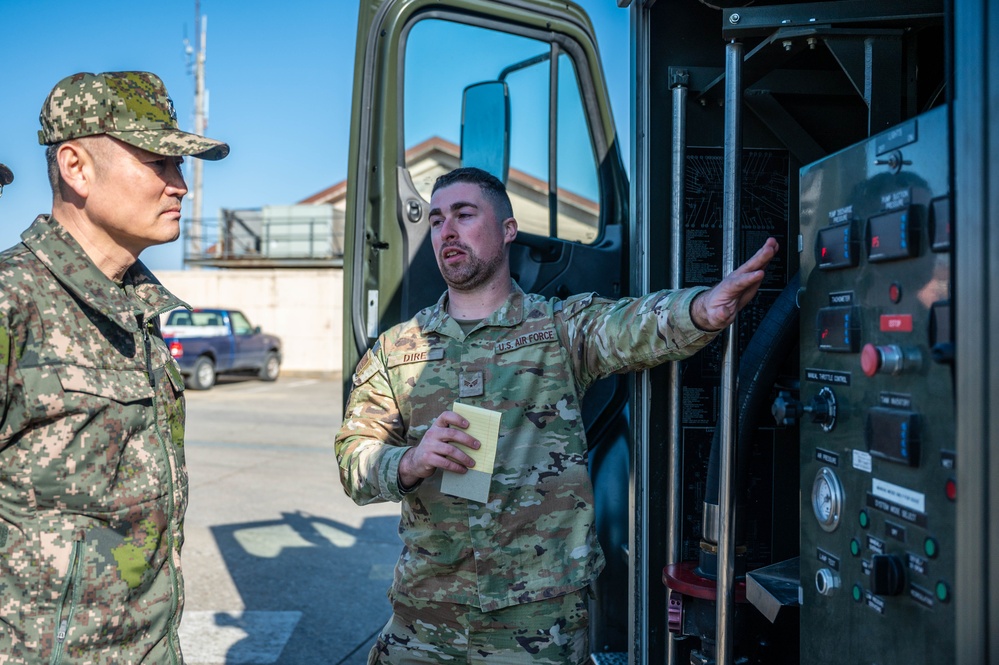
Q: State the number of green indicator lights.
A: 5